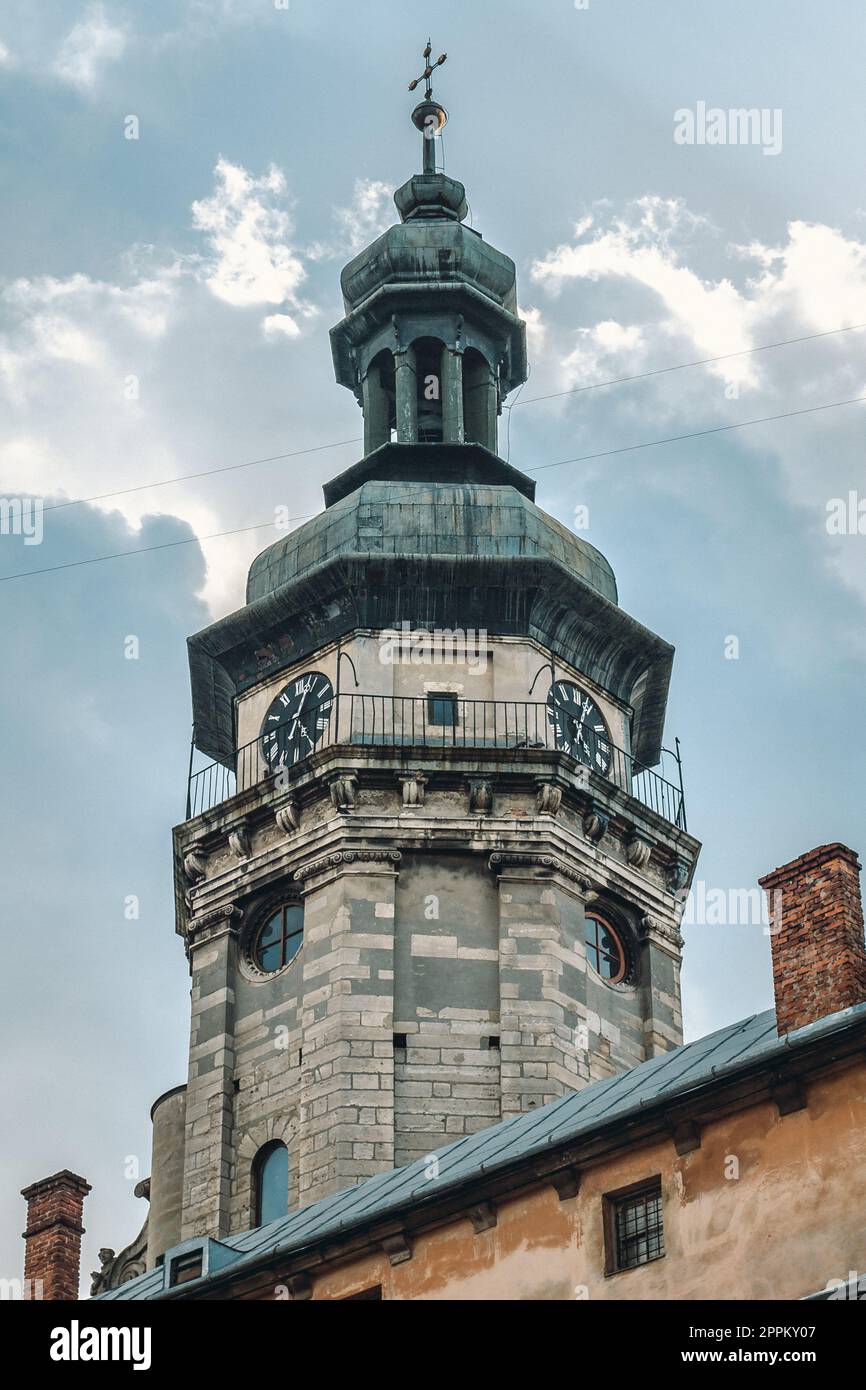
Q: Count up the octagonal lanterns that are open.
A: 1